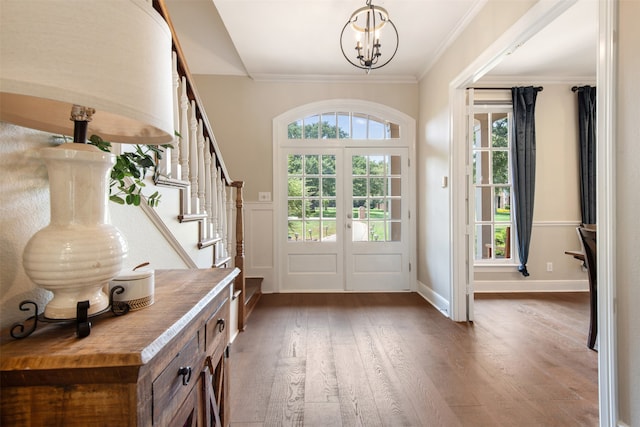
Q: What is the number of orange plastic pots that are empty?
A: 0